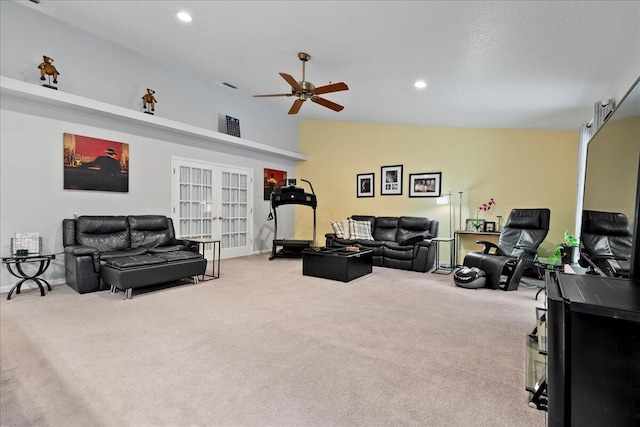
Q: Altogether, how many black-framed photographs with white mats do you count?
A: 3